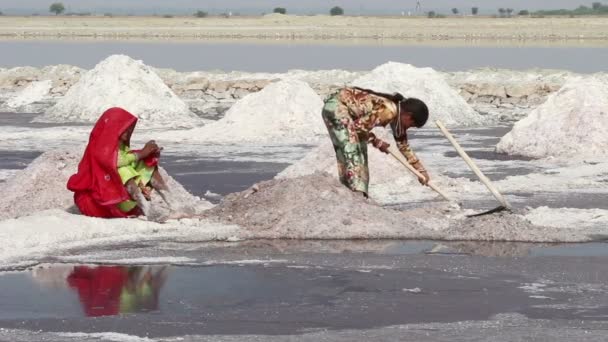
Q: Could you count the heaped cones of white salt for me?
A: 4